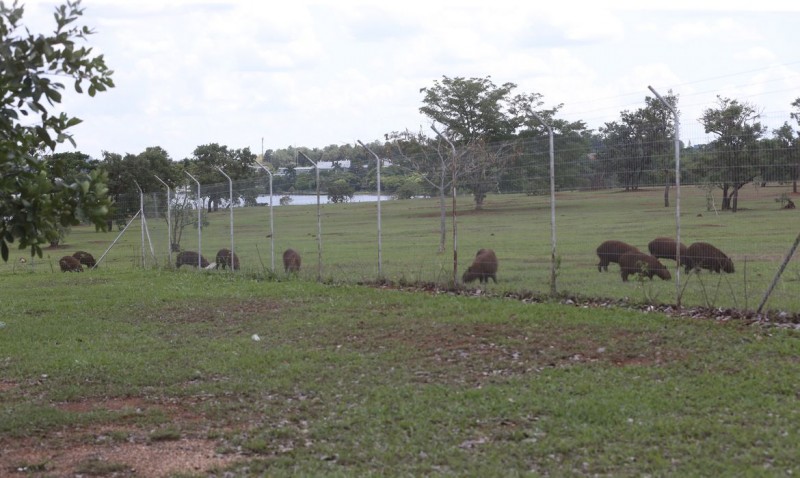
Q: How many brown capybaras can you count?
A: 10